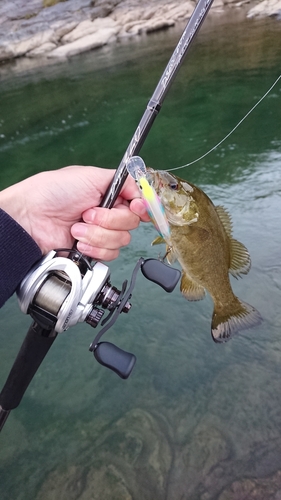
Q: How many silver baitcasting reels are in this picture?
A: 1